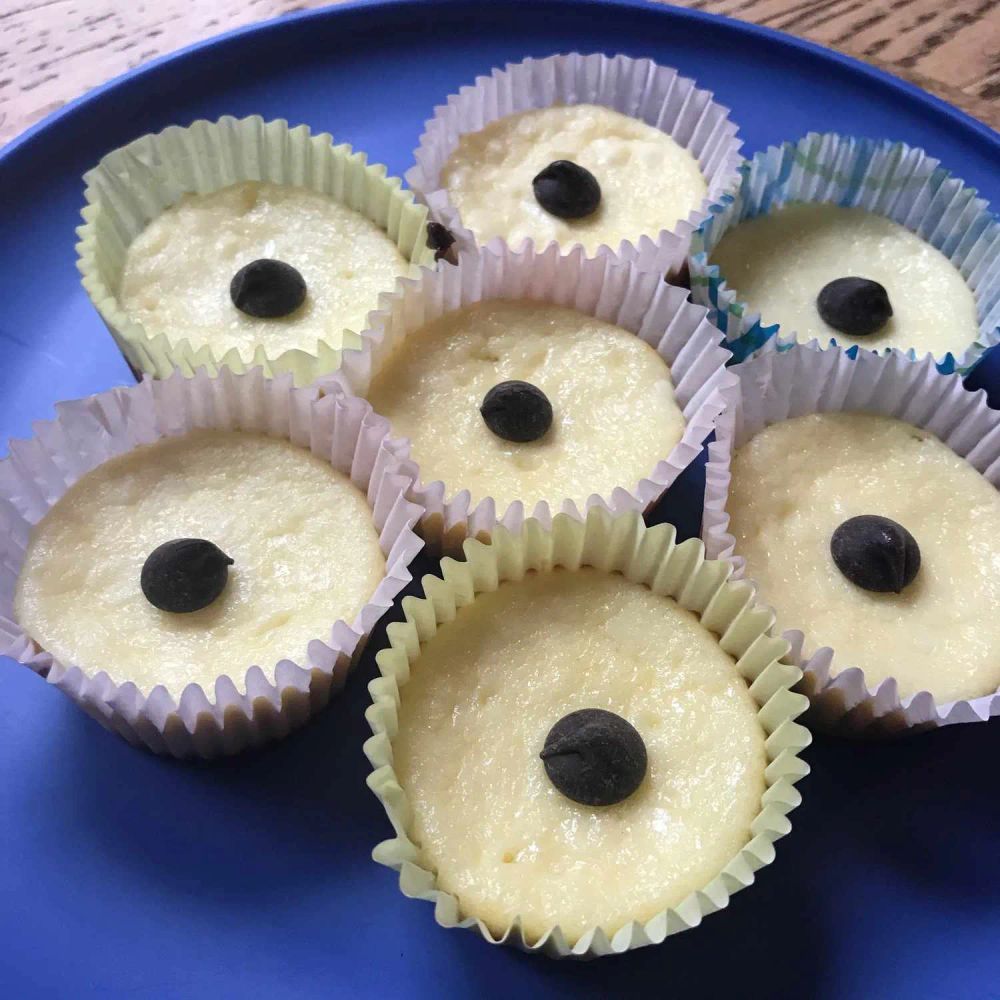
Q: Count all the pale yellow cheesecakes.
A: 7